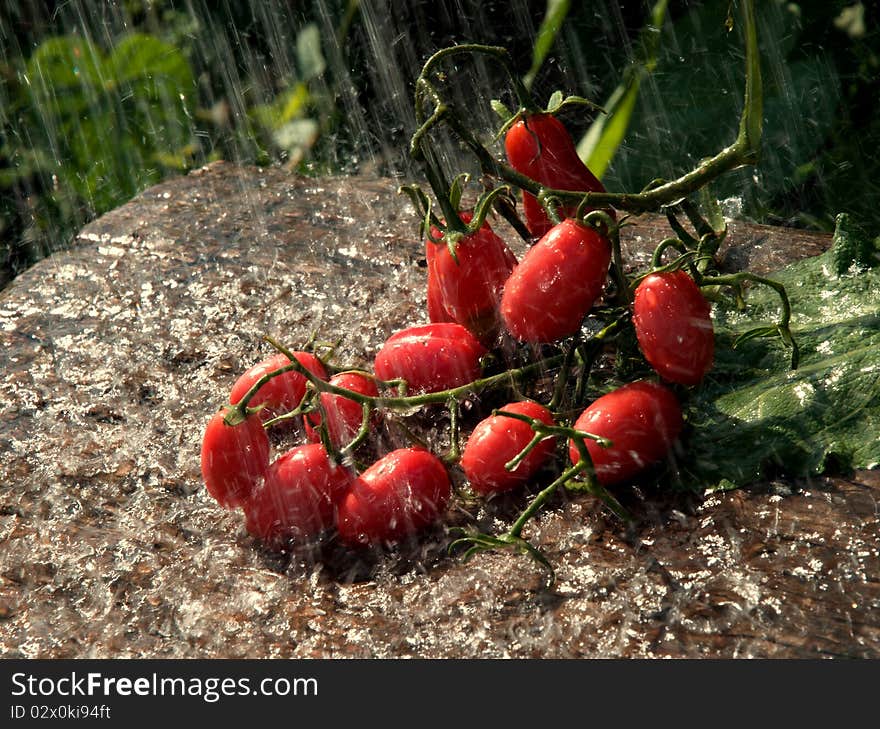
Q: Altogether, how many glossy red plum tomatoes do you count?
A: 12